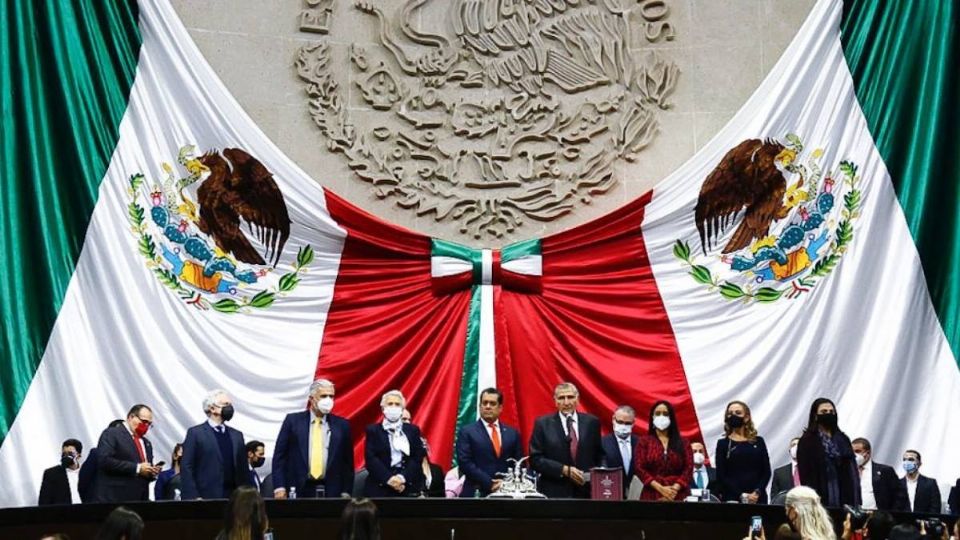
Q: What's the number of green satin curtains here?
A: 2